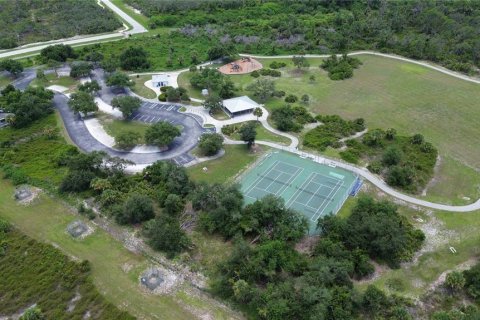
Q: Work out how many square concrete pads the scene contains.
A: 3